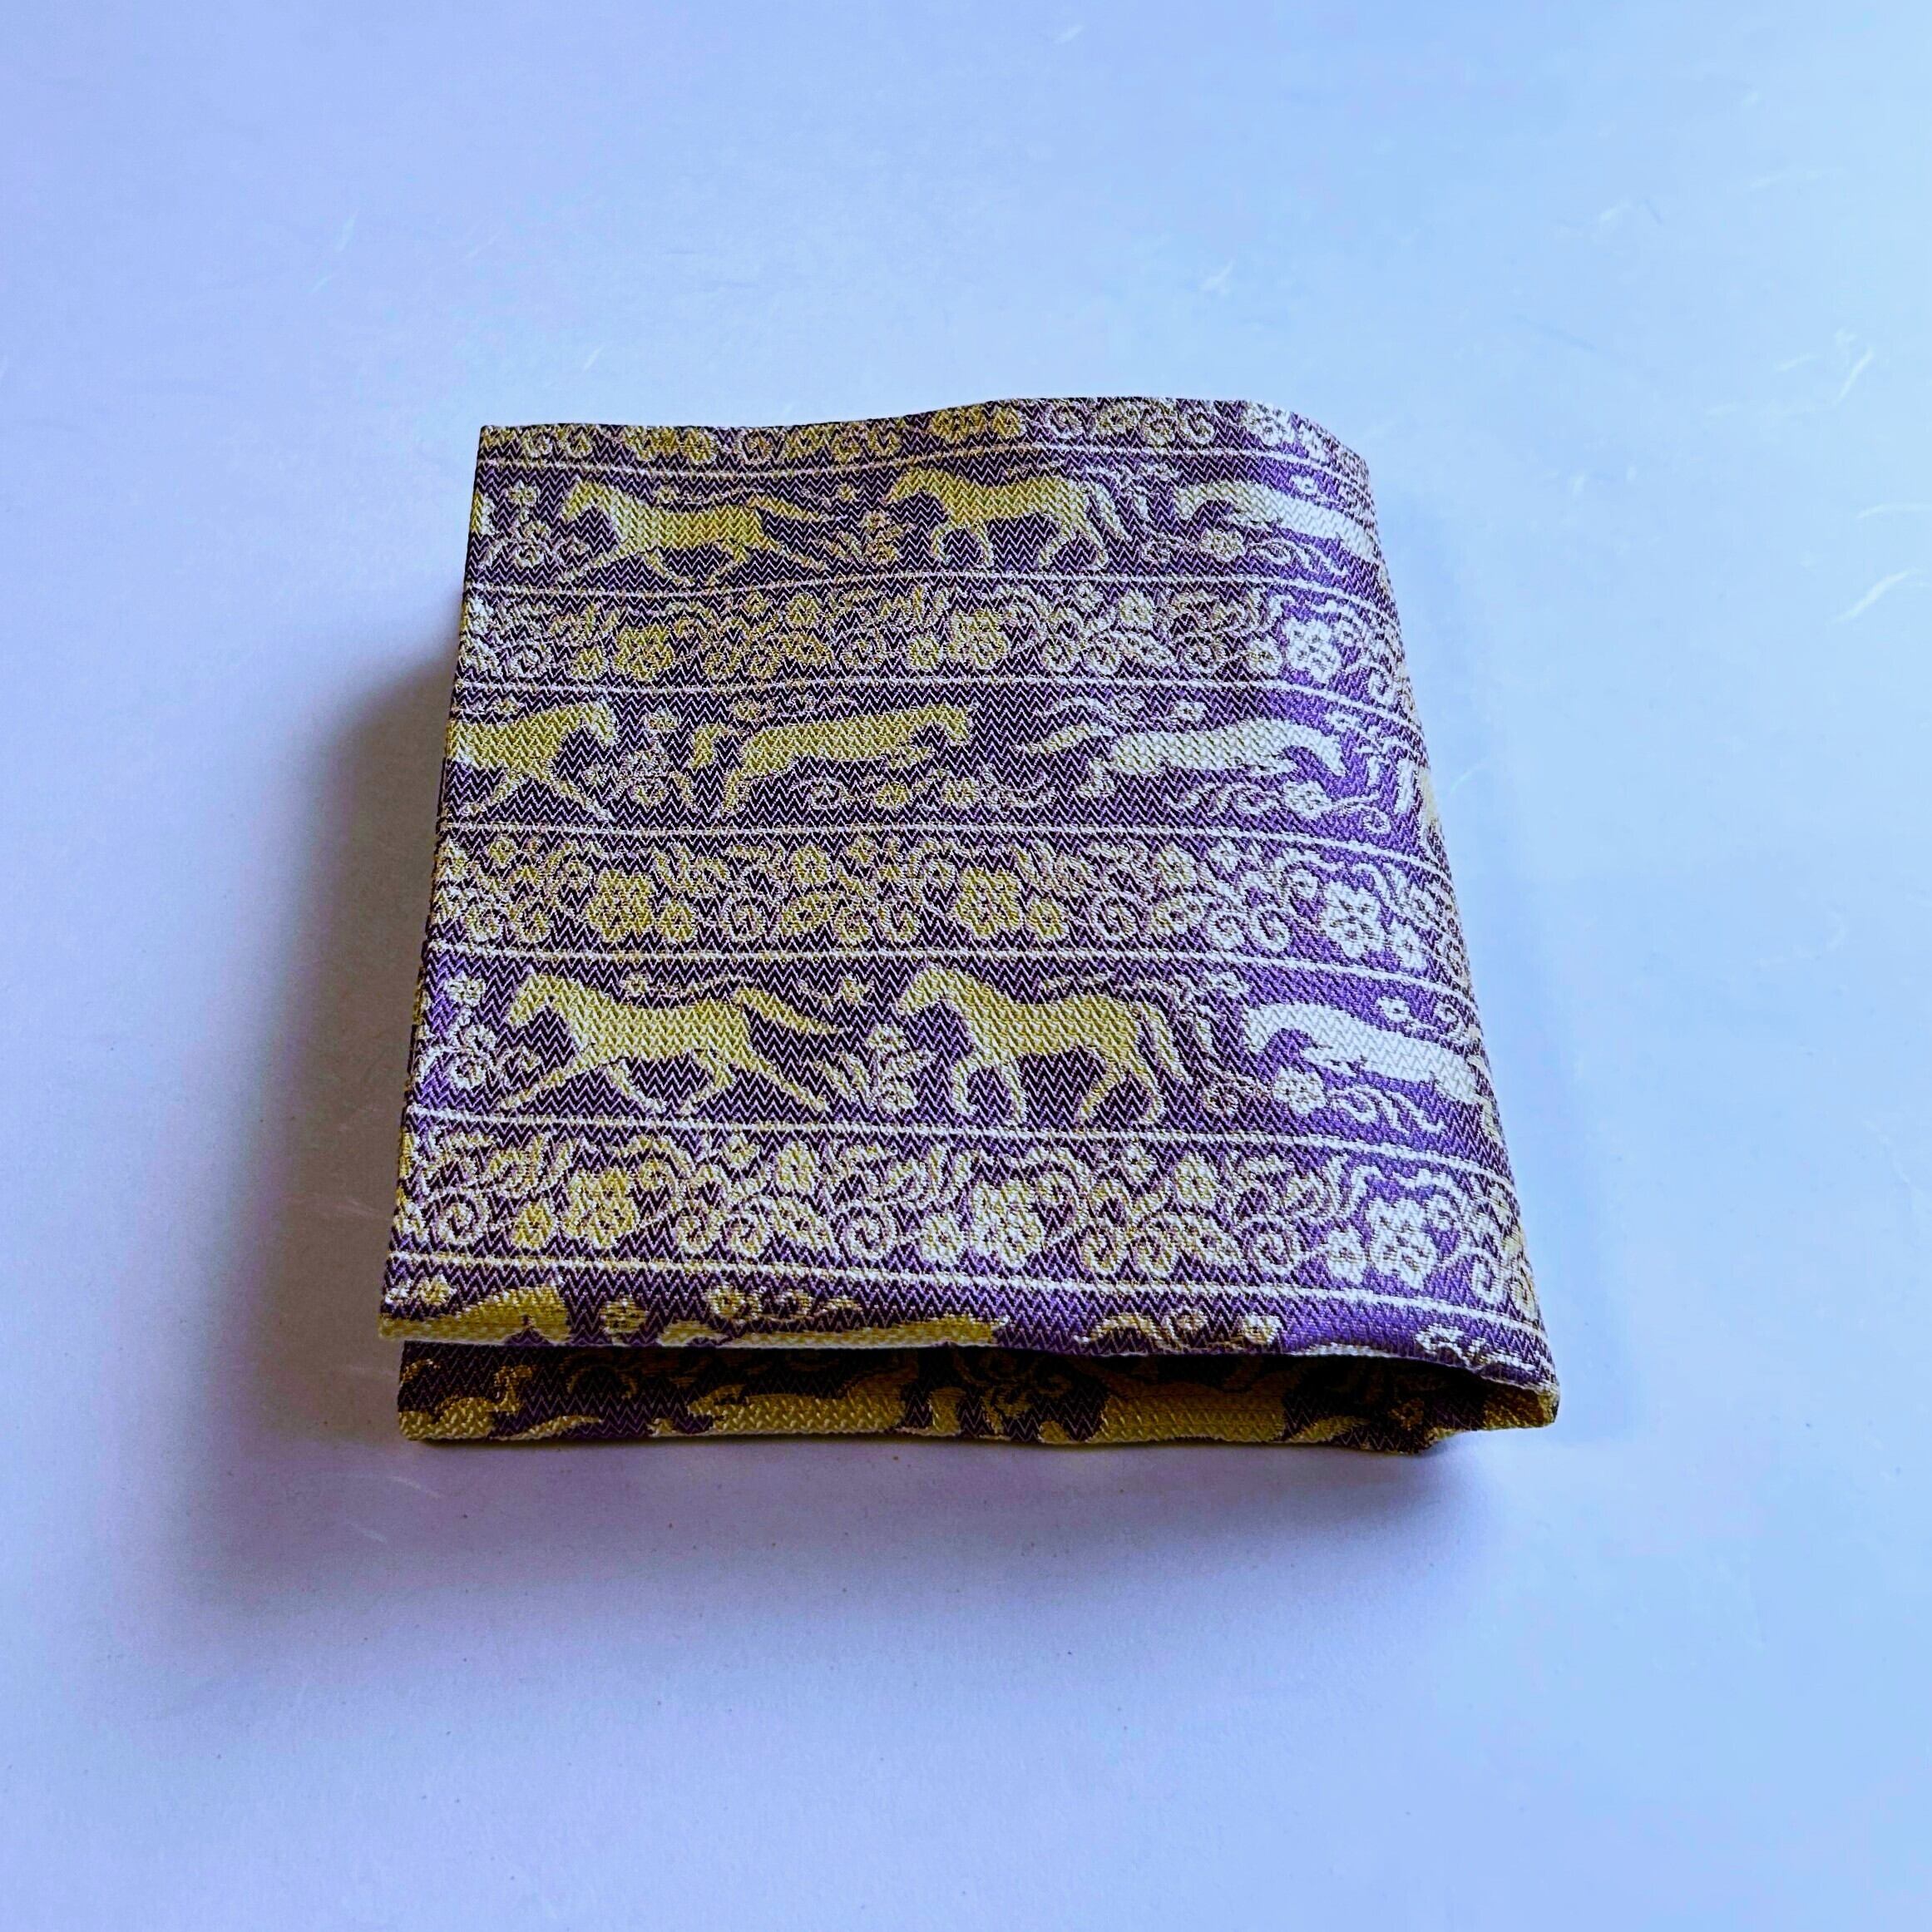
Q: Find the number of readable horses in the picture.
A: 9